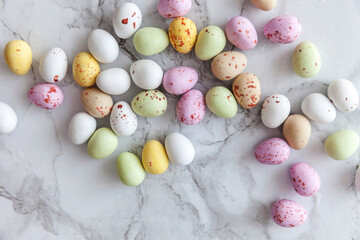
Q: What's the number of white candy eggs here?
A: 12